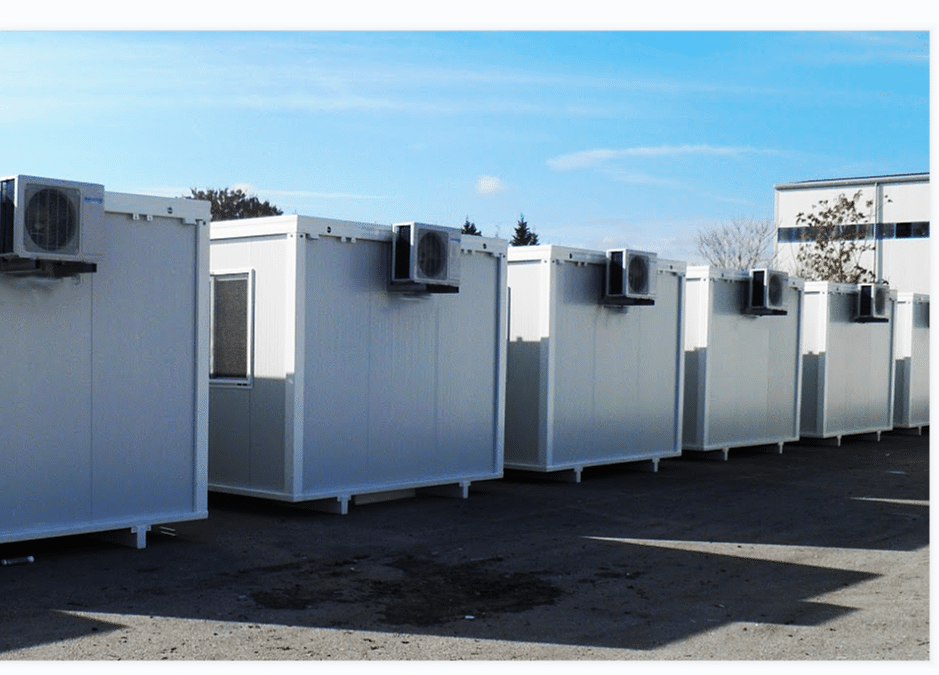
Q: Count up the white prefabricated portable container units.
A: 6